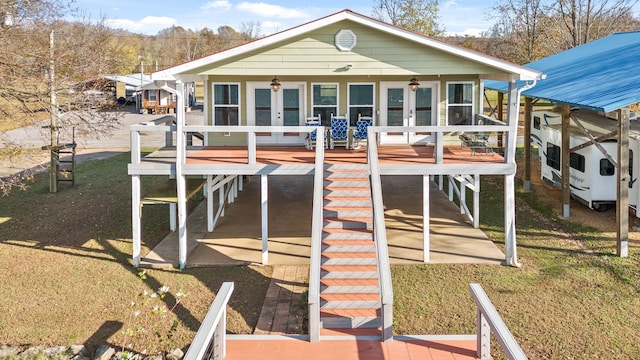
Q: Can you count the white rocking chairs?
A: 3